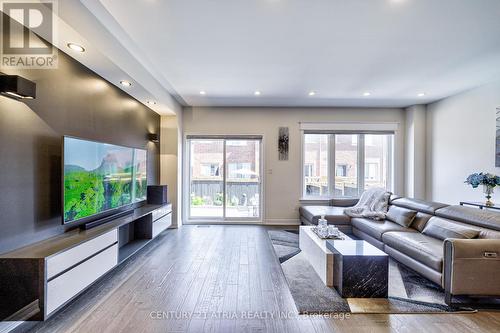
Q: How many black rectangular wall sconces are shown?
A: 2